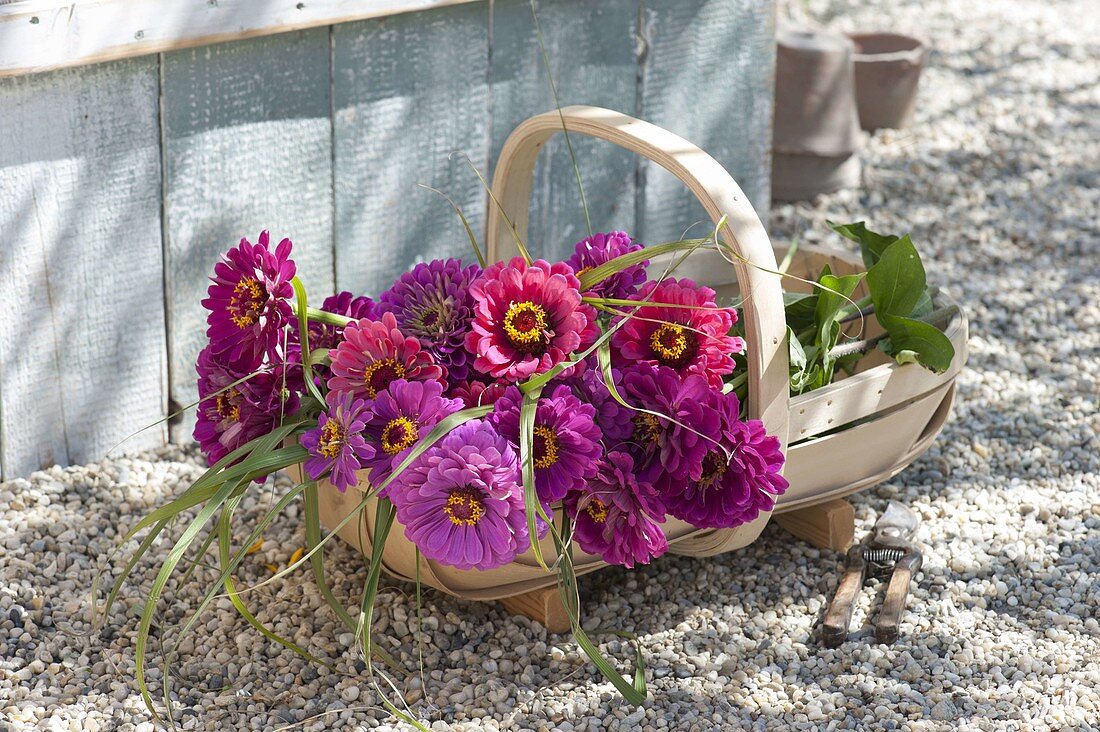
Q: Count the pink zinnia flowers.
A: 3